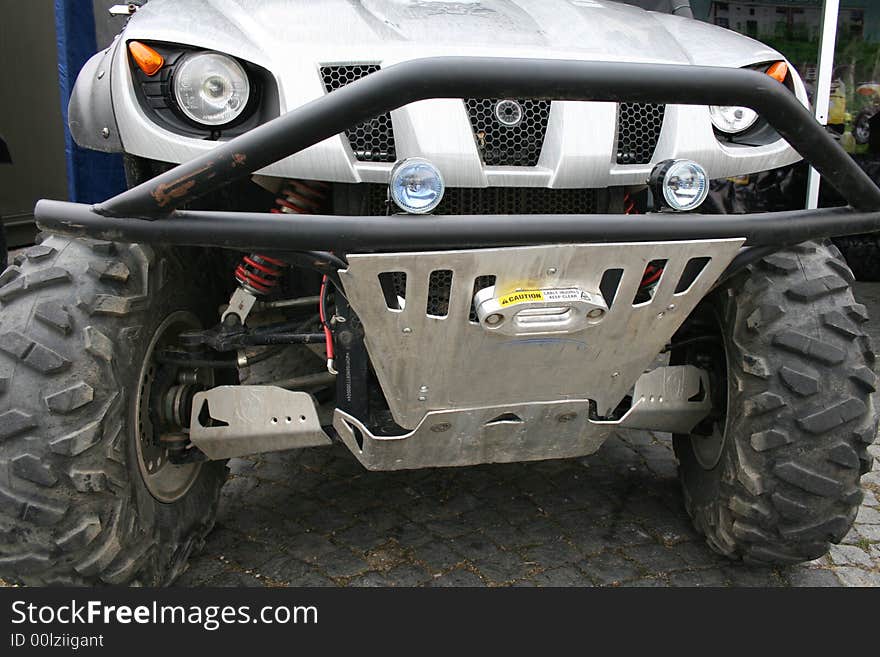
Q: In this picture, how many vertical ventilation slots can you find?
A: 6